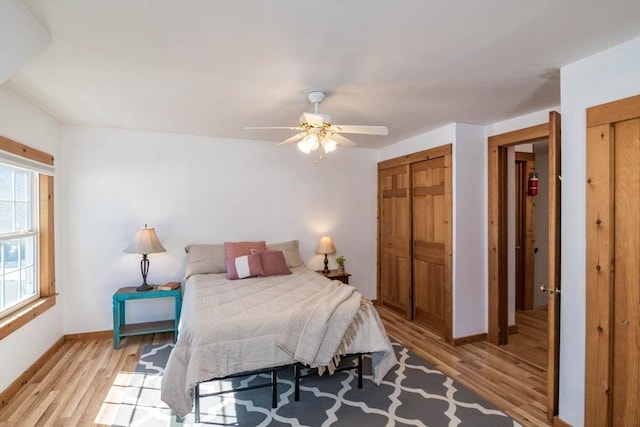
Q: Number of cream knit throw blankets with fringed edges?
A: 1